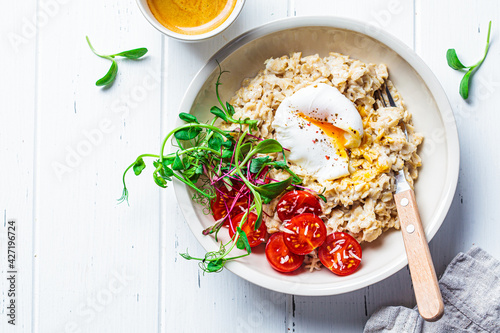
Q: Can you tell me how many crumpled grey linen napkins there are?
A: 1